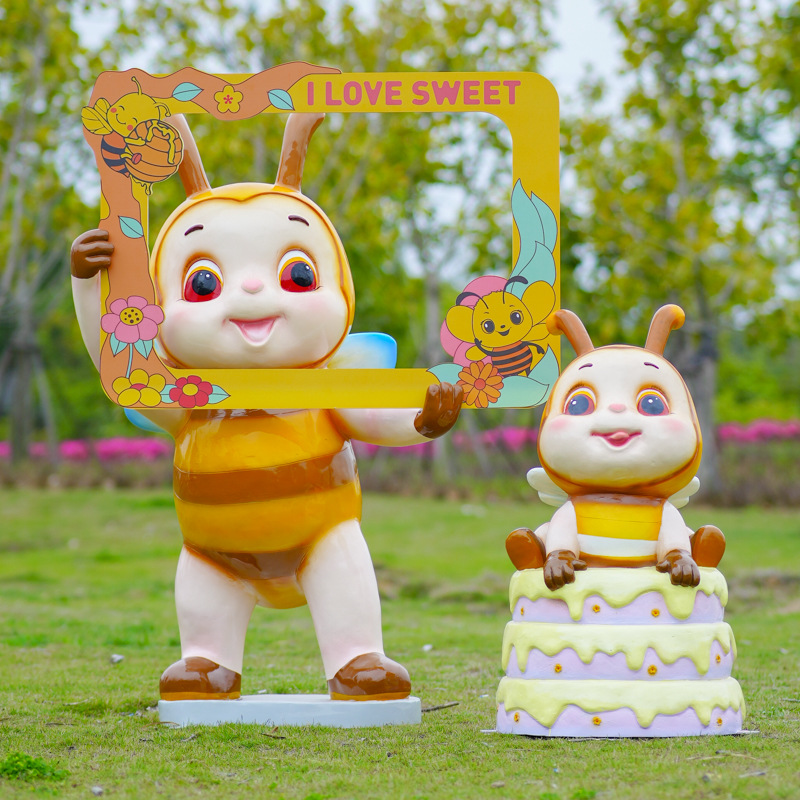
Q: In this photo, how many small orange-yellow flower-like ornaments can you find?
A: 9